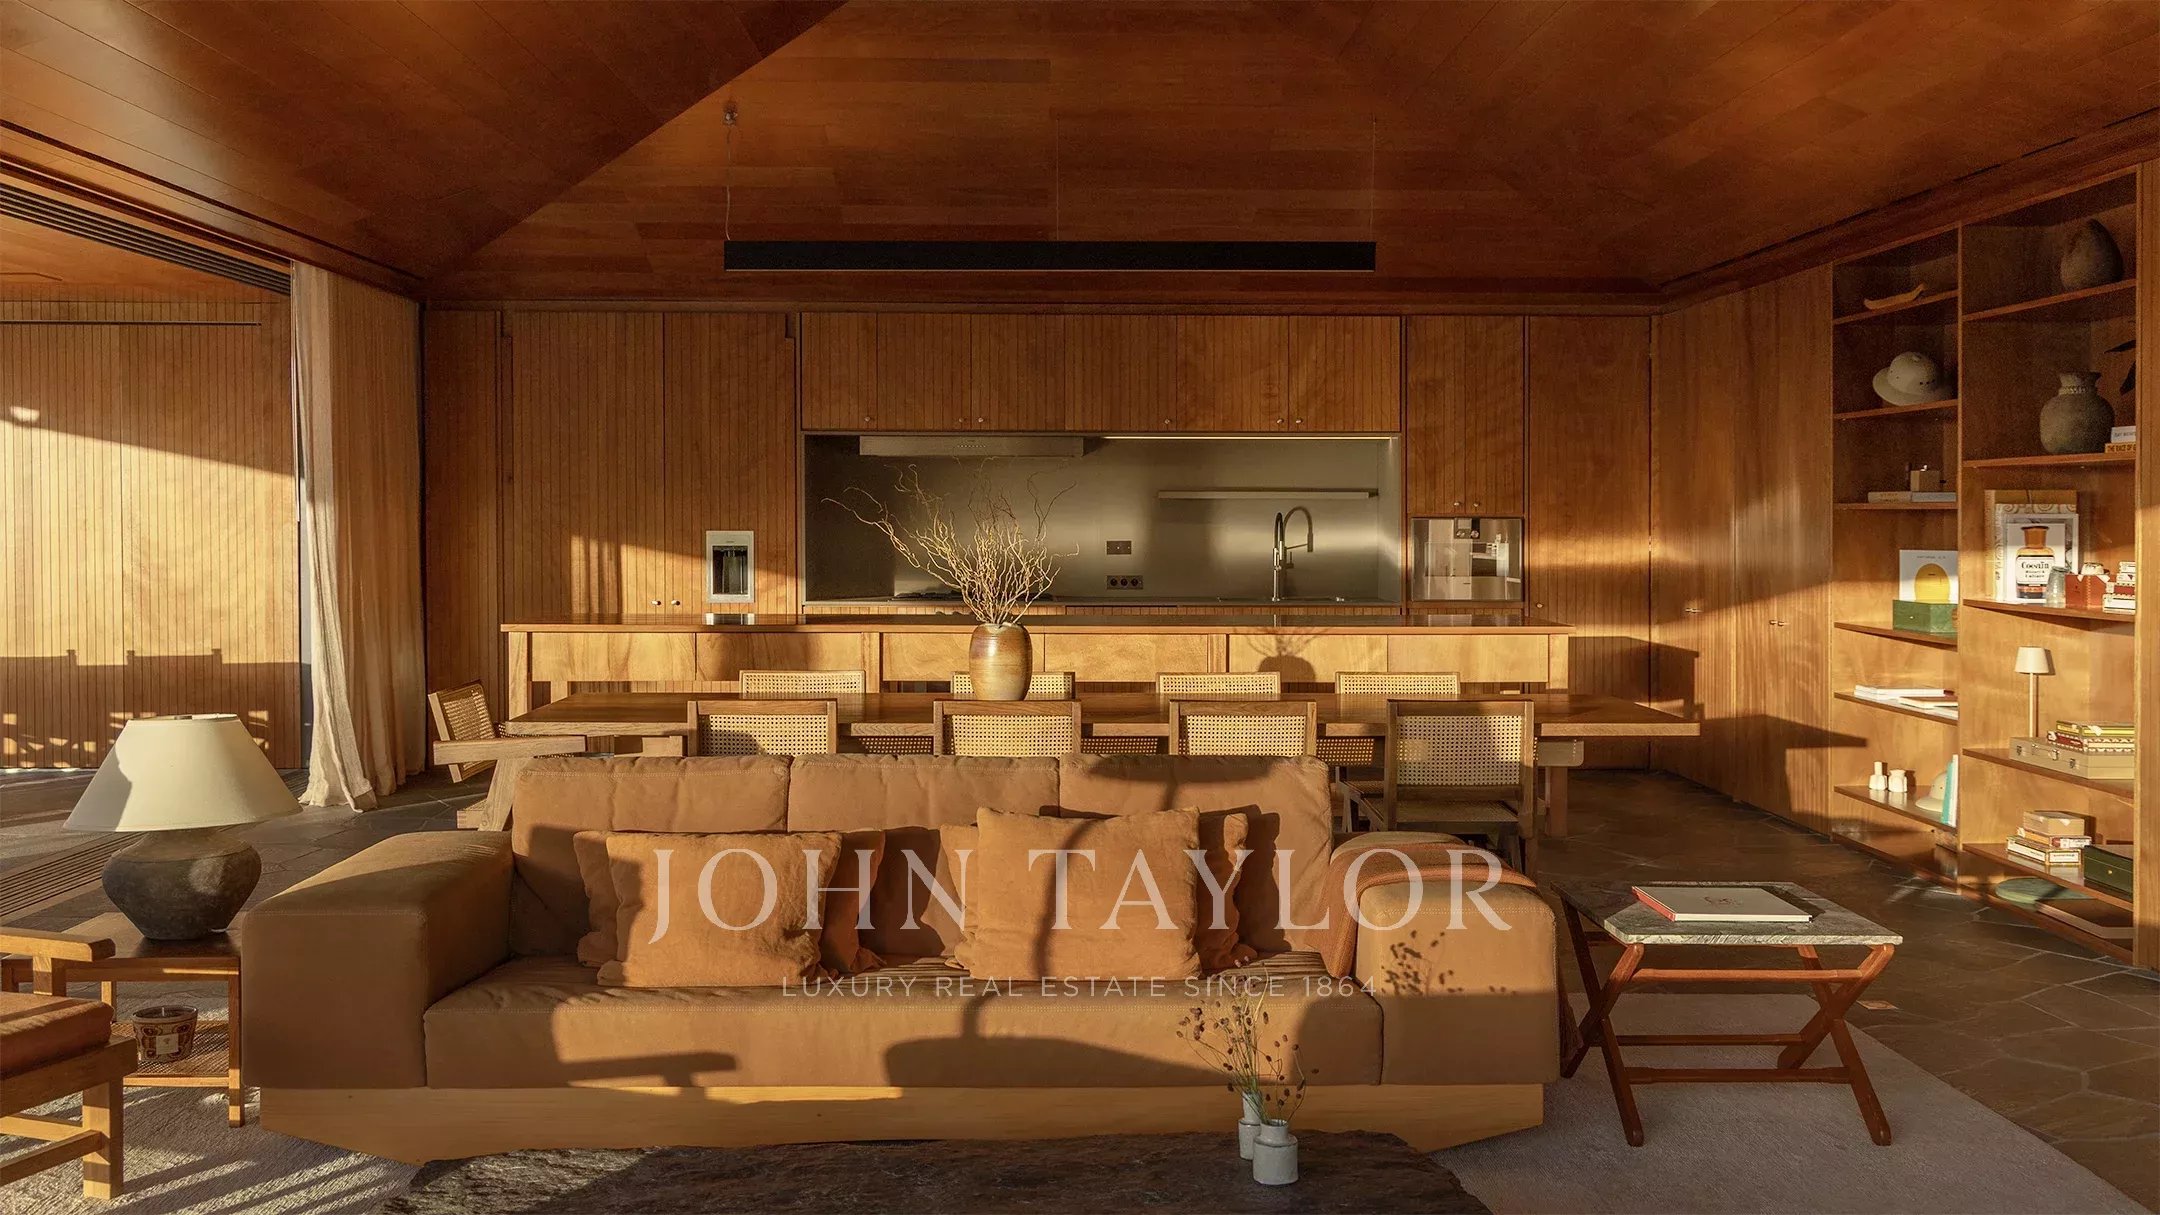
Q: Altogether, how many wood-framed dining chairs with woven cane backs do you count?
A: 9